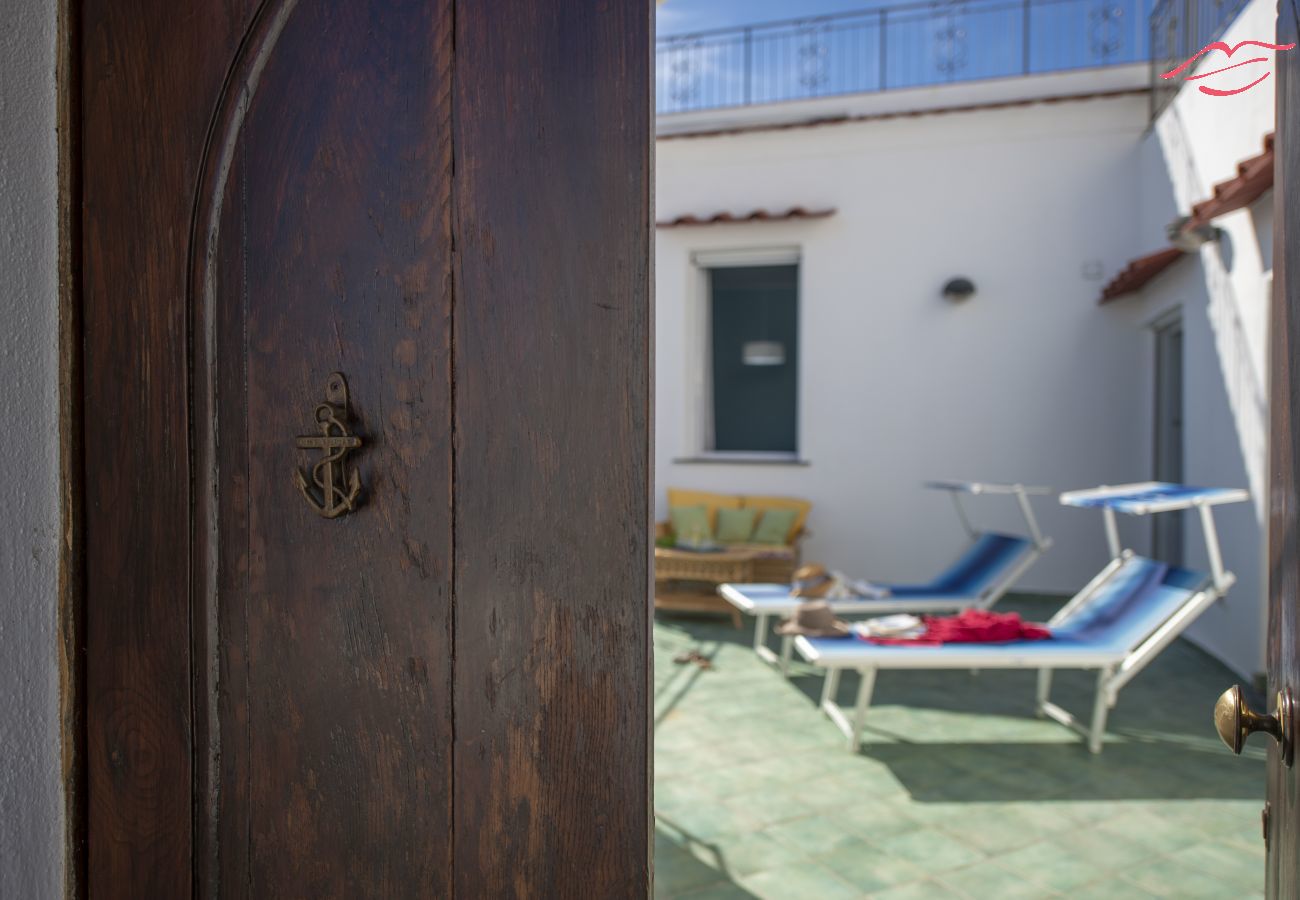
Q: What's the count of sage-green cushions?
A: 3